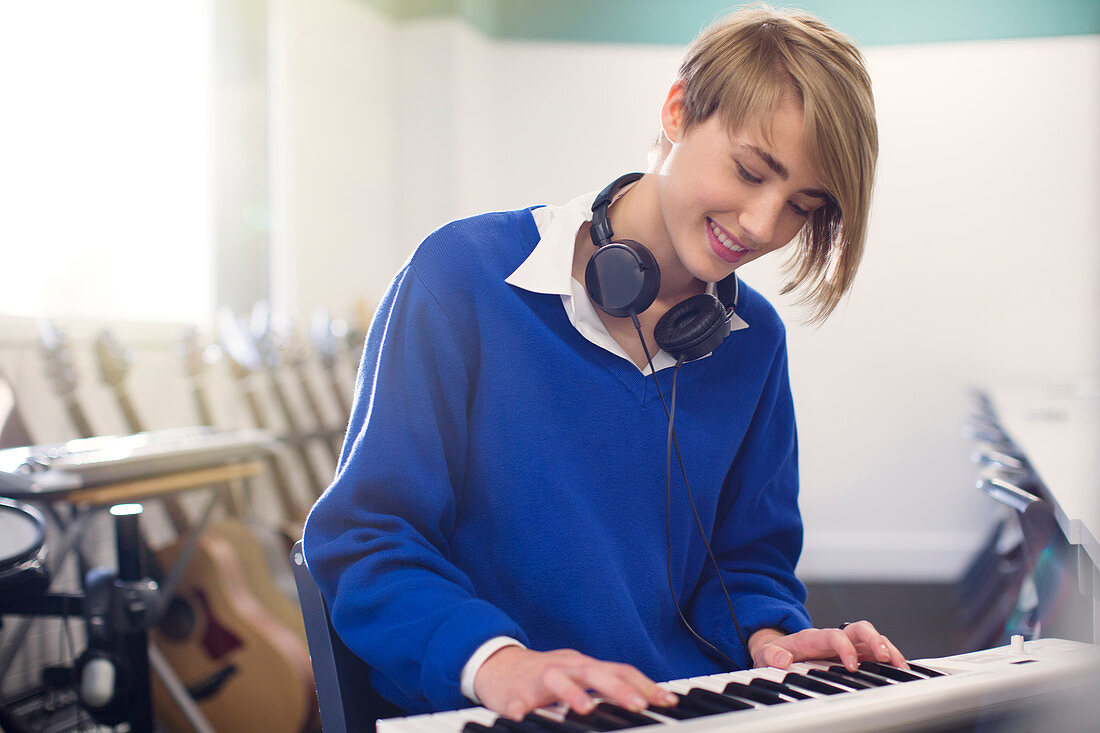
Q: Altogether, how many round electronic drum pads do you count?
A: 1